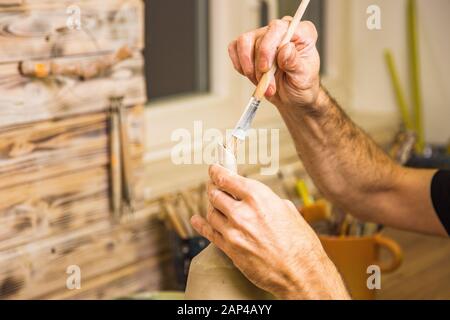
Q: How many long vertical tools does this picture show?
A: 2